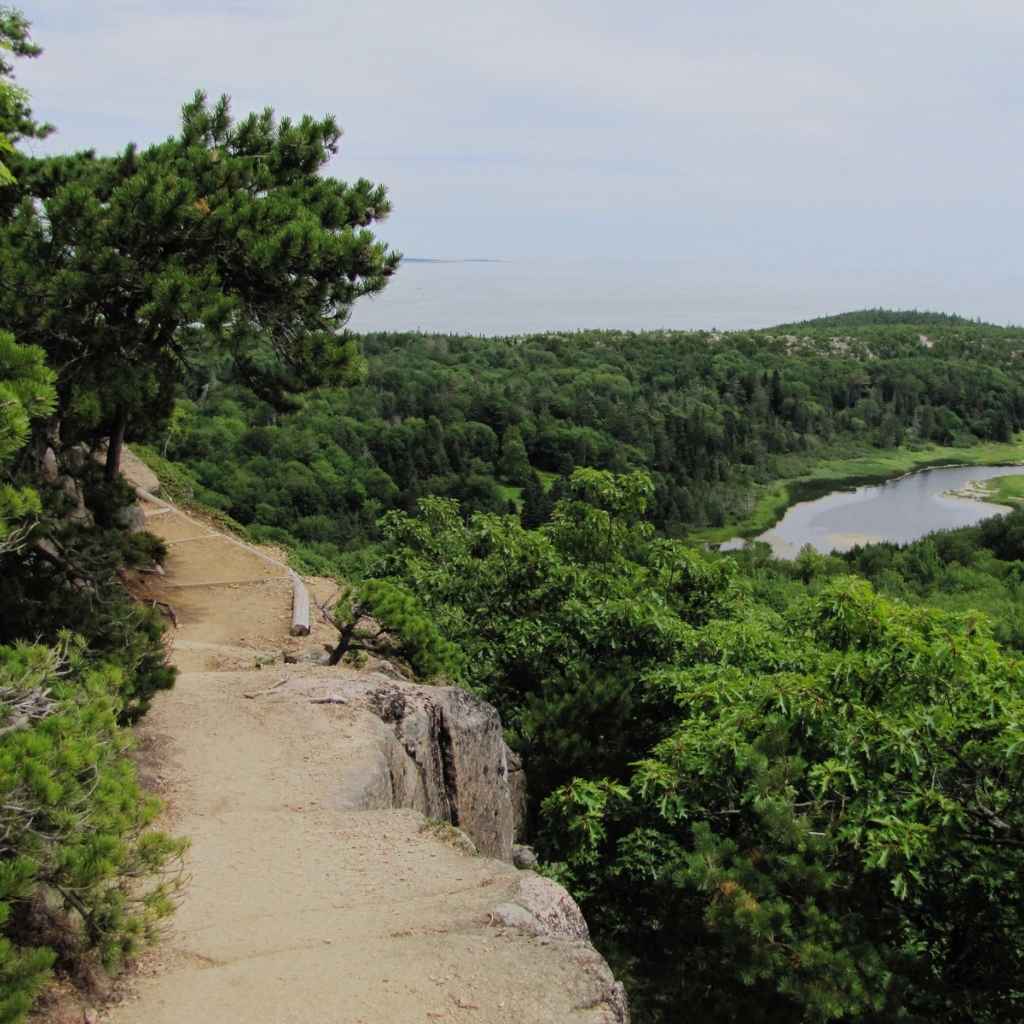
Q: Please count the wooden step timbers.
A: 3